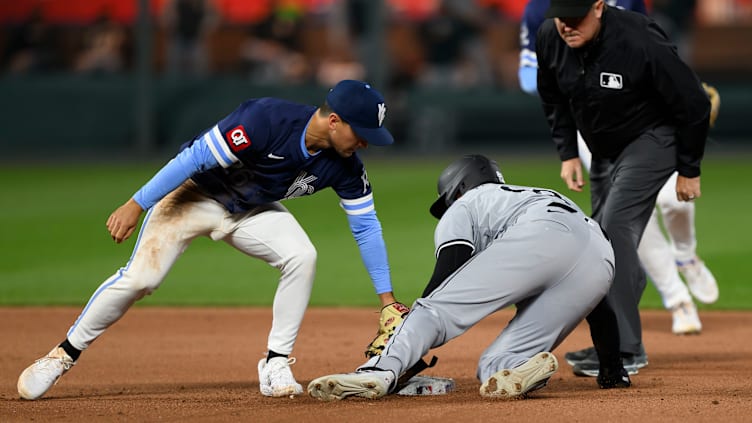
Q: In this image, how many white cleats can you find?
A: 6